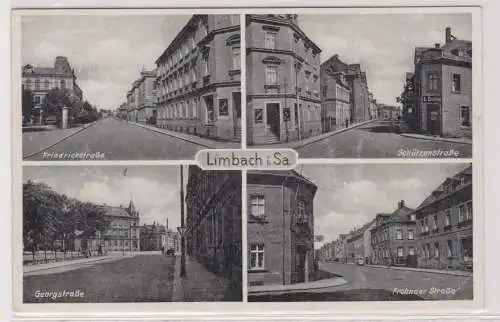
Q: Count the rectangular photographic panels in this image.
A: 4